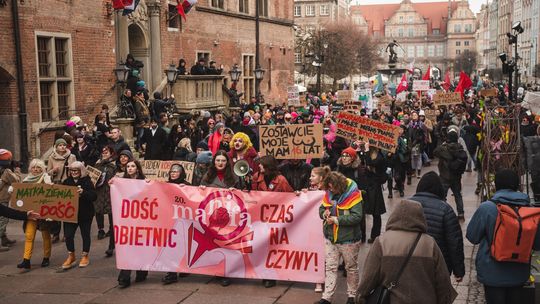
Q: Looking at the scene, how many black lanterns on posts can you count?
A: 4